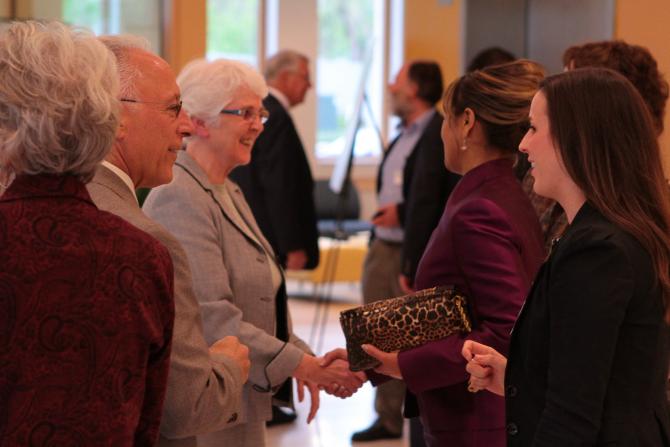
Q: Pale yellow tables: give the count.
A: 1